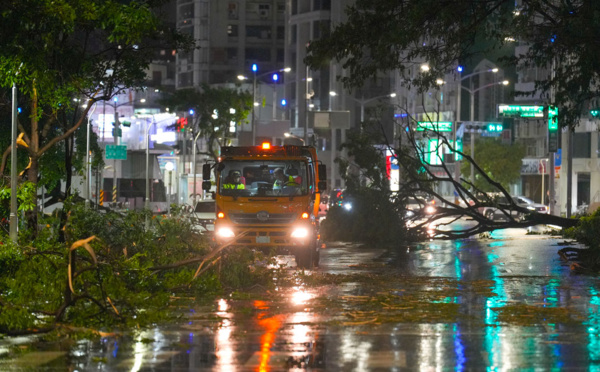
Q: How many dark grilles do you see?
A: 1